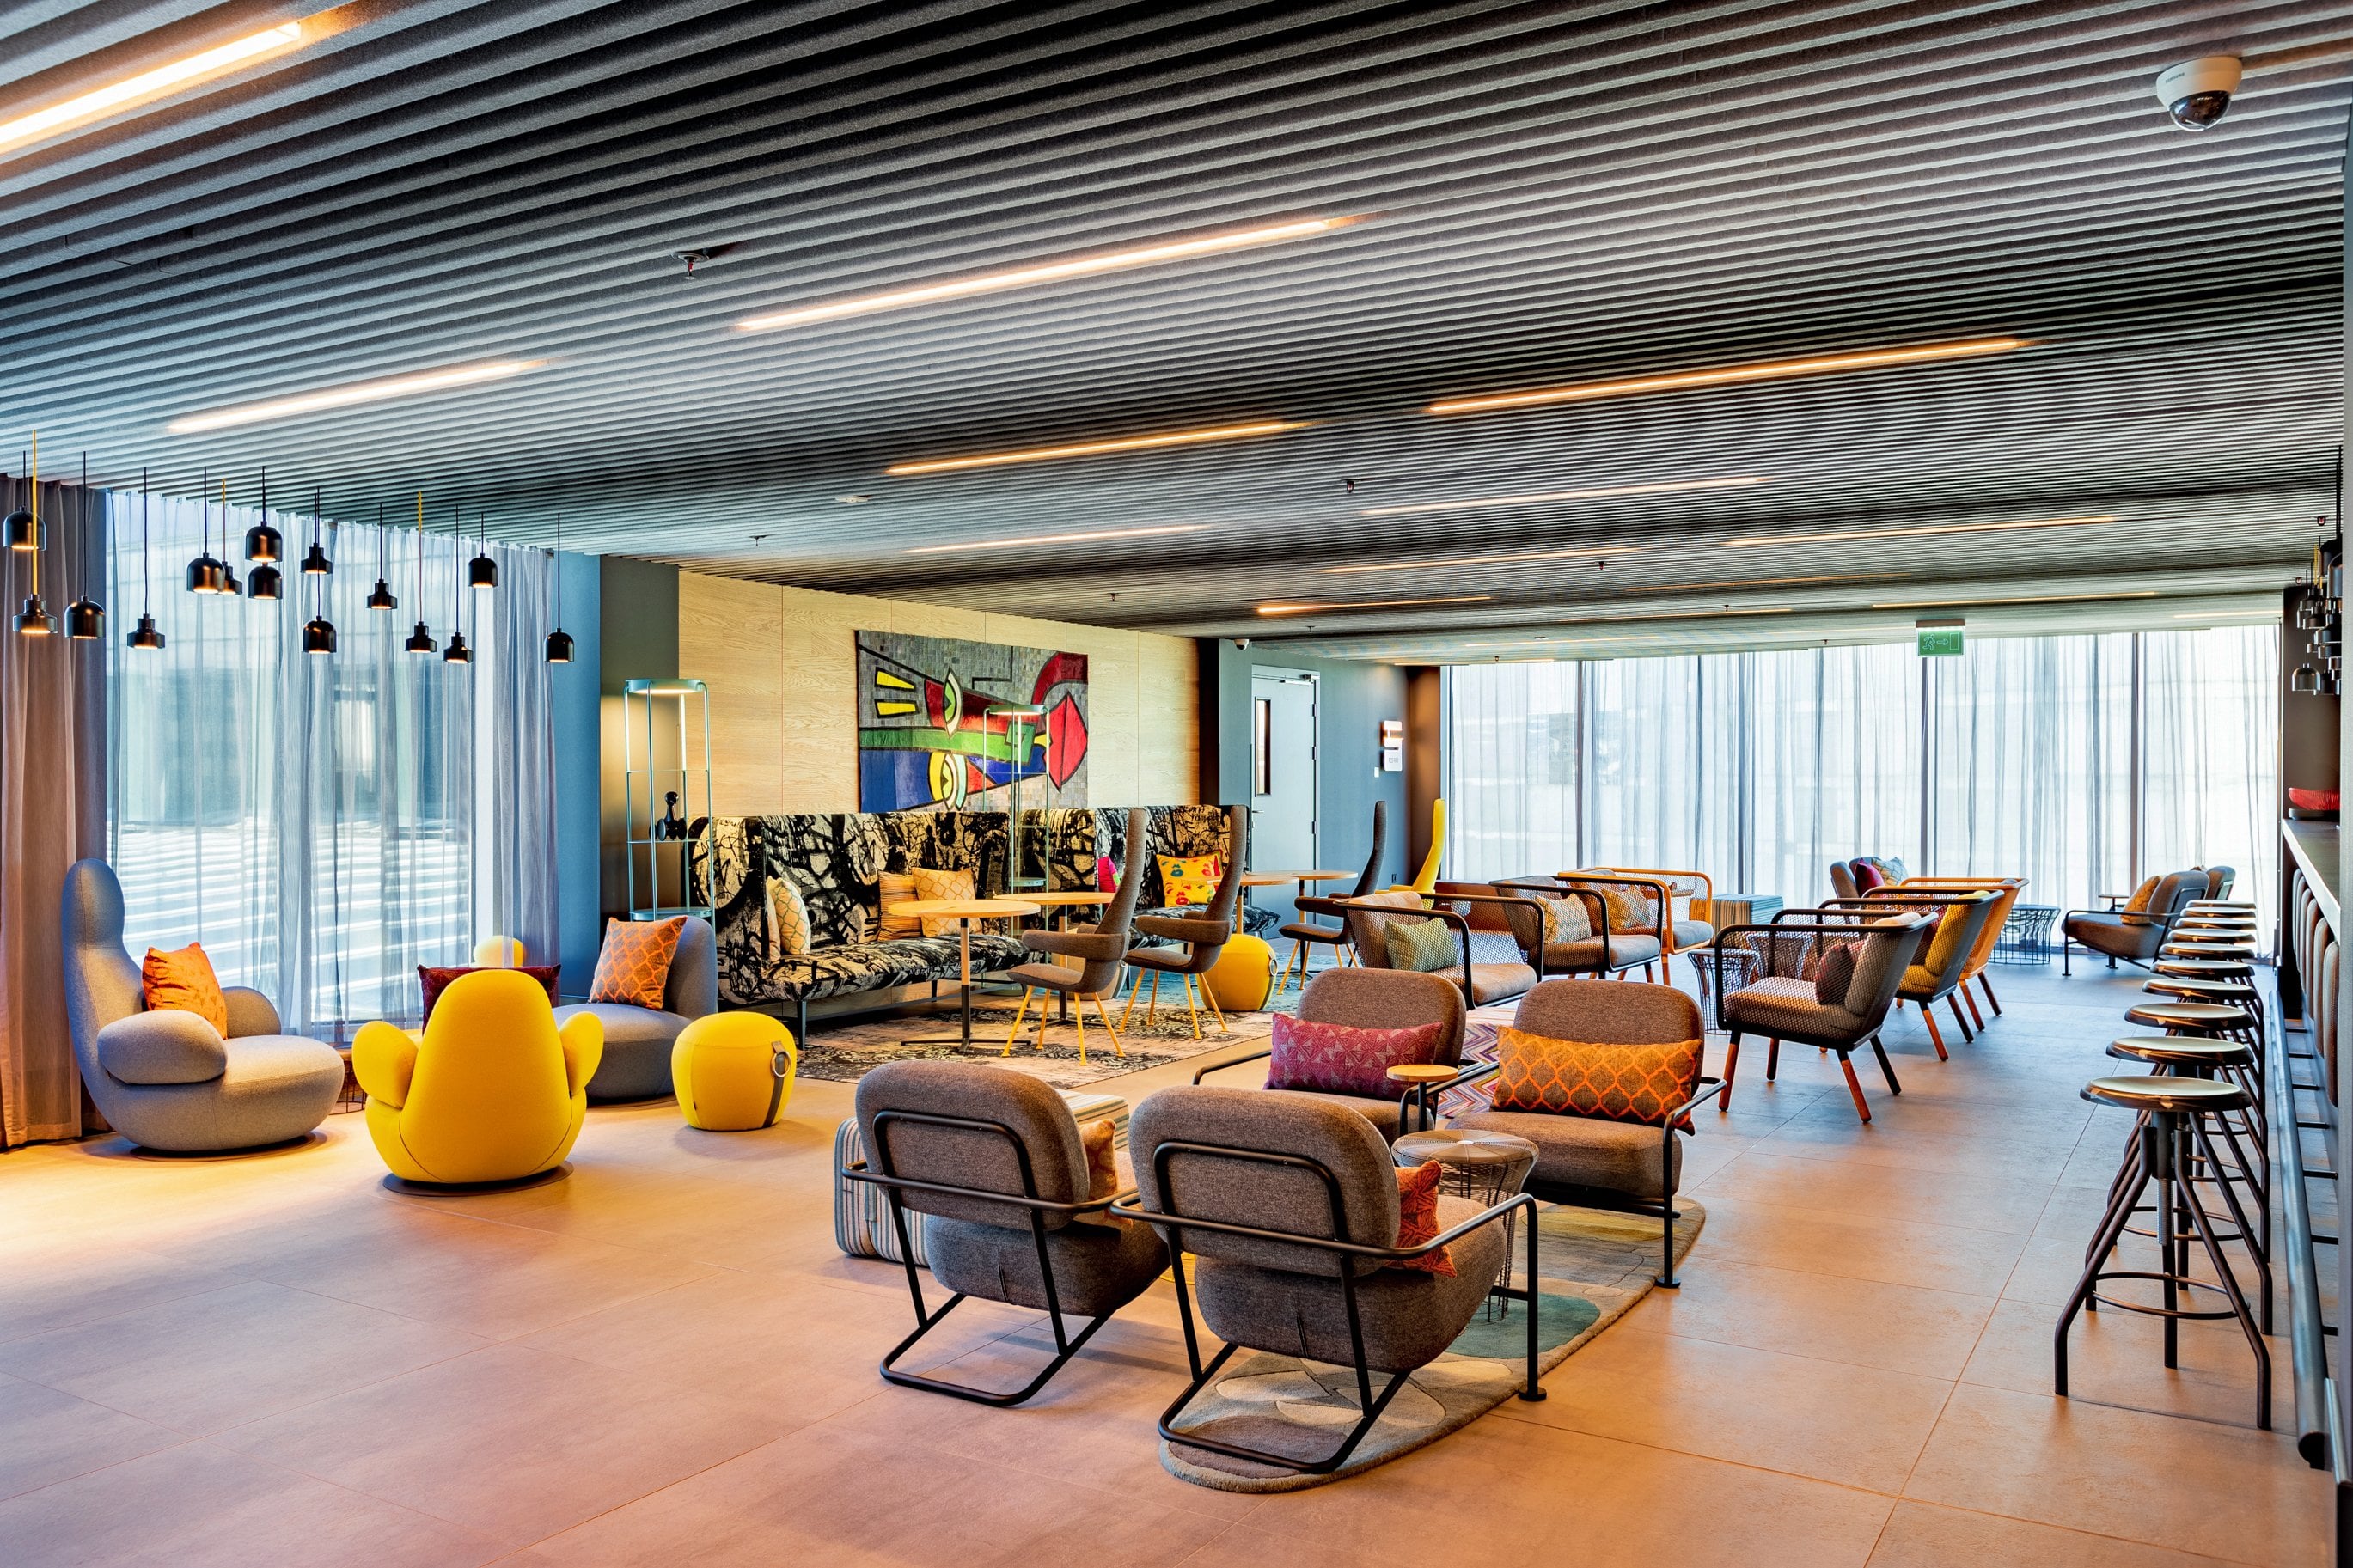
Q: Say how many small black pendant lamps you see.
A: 15